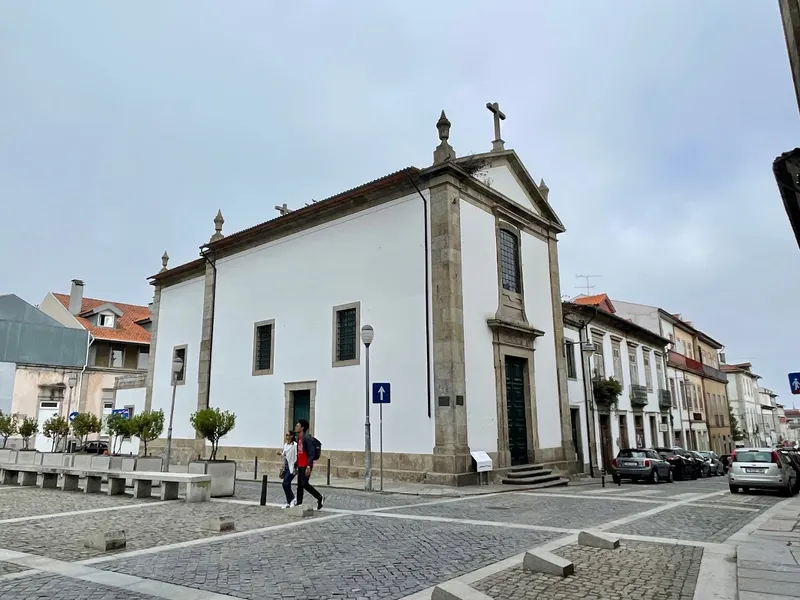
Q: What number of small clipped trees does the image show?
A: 7